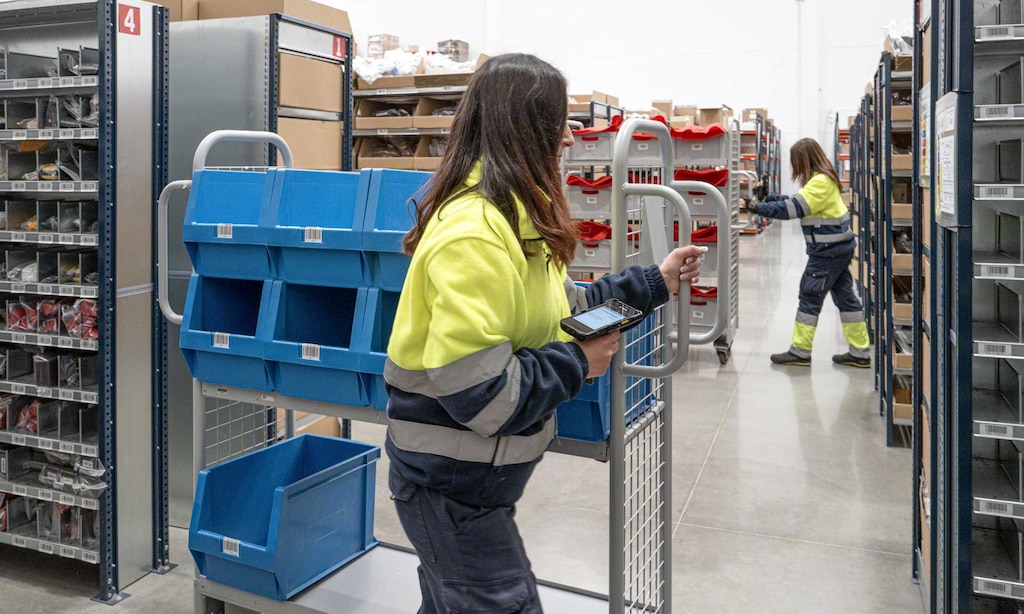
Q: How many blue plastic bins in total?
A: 8